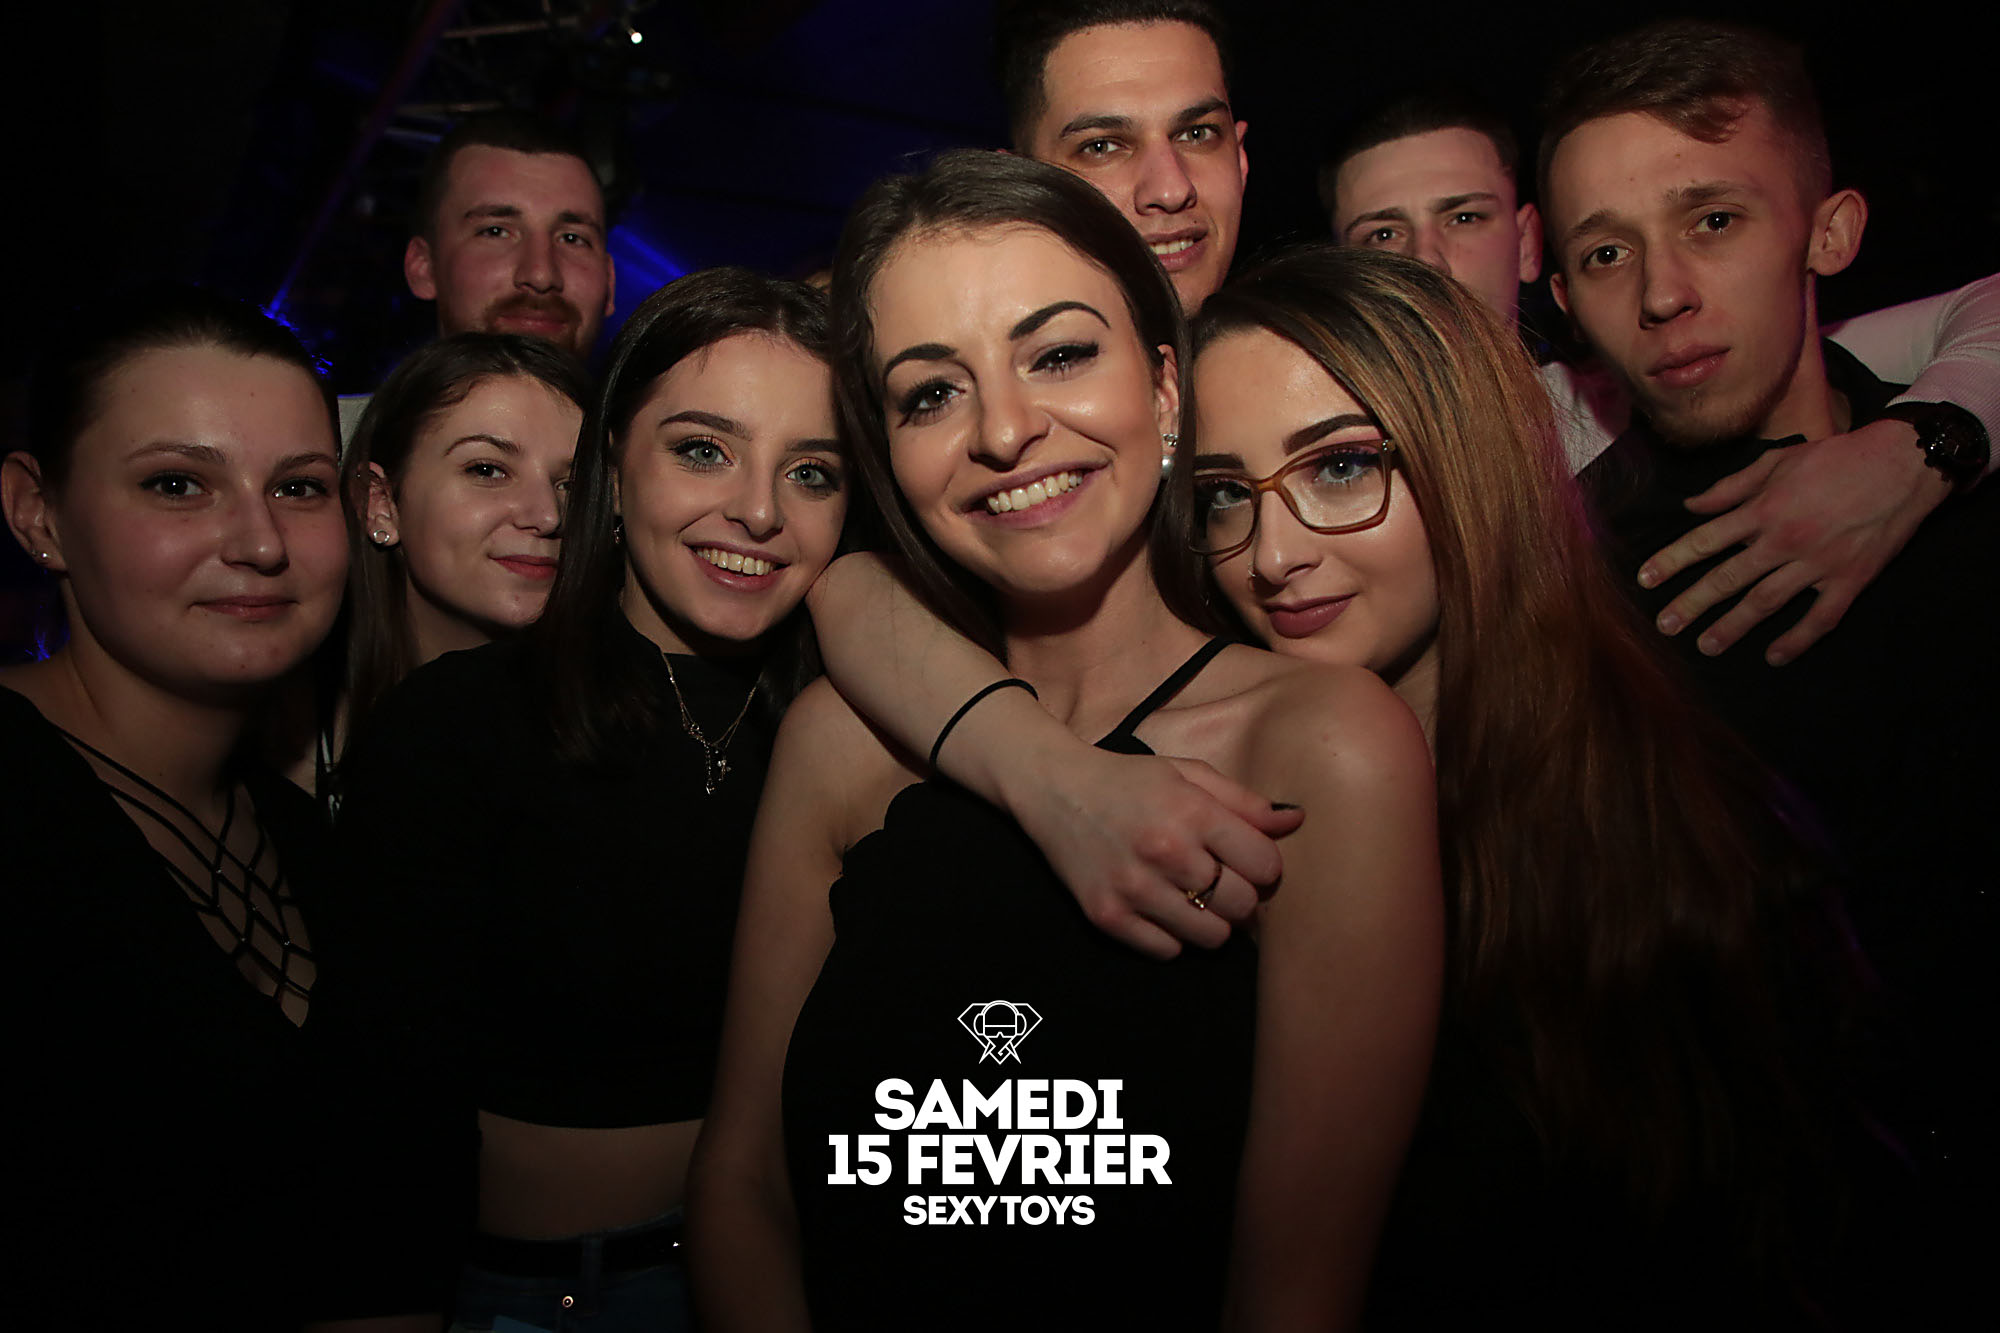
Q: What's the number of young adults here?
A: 9